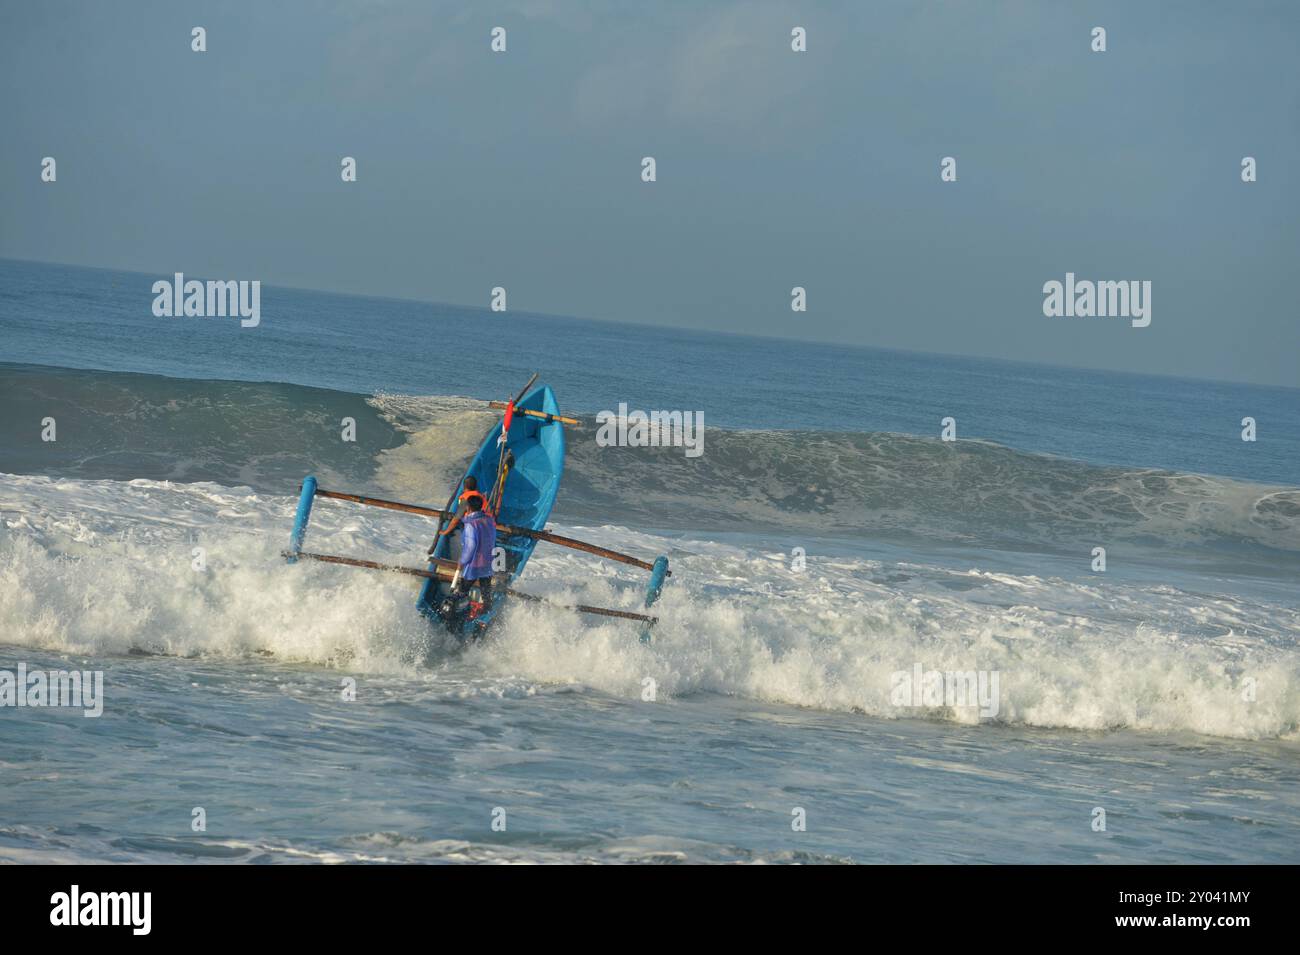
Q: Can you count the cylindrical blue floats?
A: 2